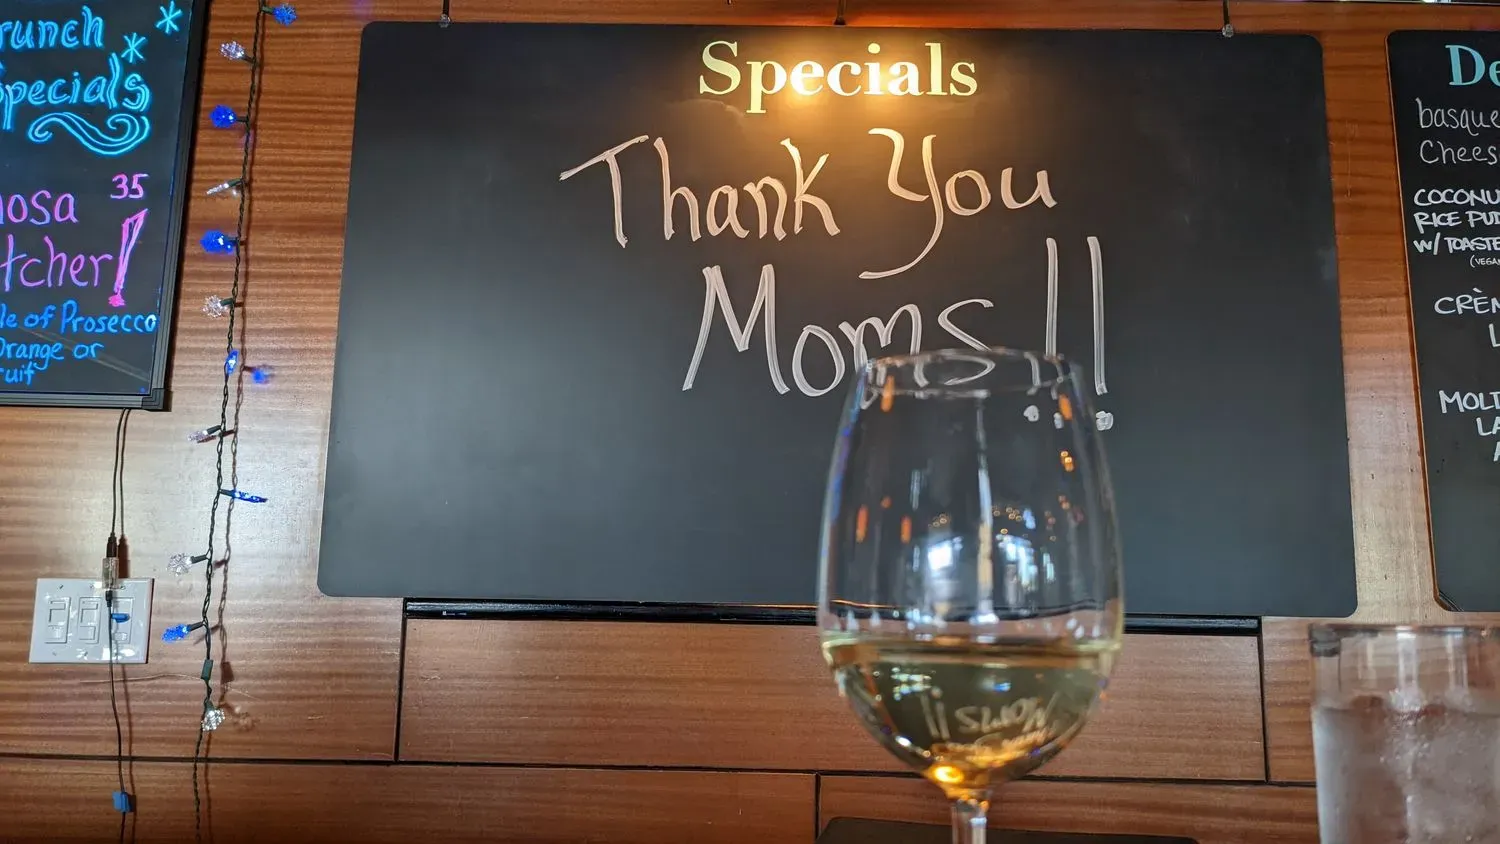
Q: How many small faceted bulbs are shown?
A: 12